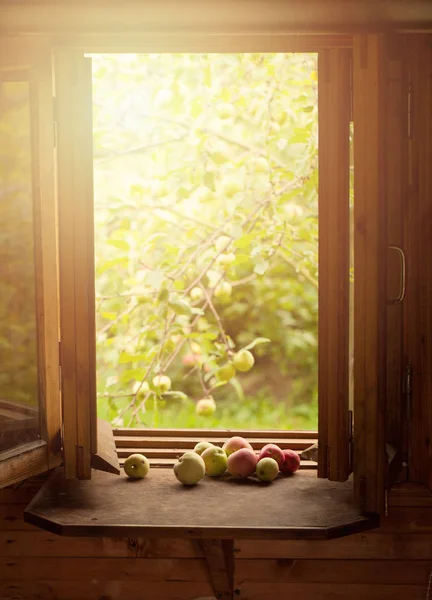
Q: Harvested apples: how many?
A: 9